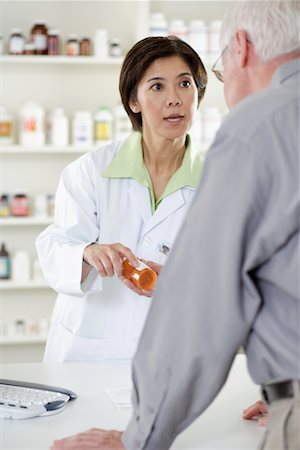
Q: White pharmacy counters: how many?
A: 1